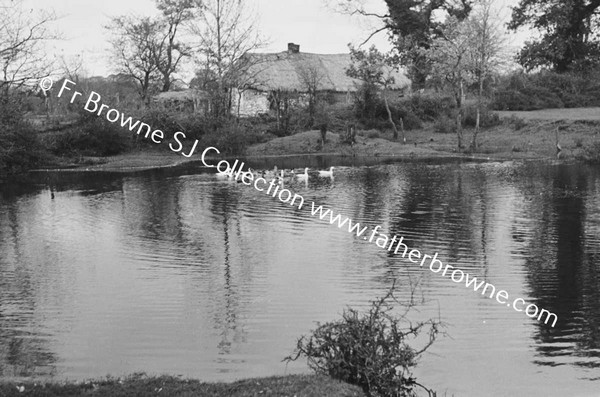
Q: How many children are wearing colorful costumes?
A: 0